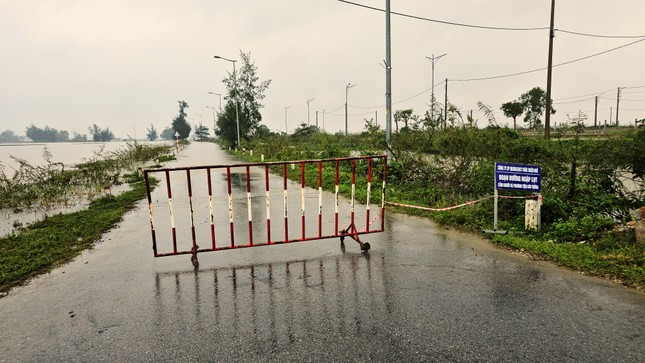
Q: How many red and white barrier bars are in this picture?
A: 14